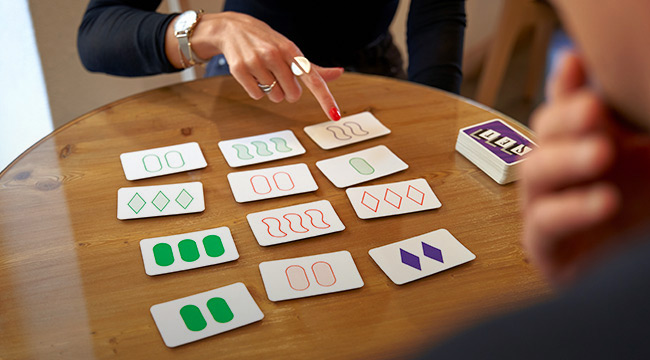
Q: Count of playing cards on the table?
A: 12